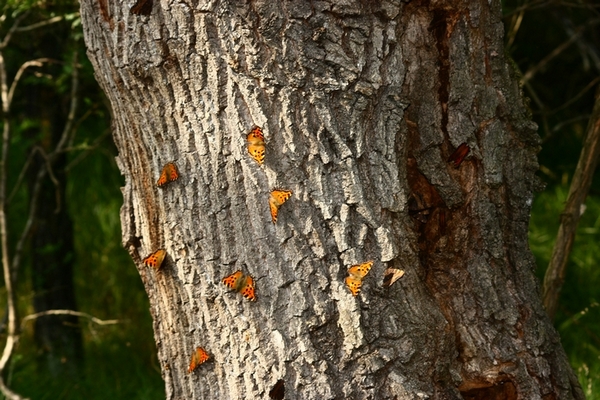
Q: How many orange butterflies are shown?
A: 7